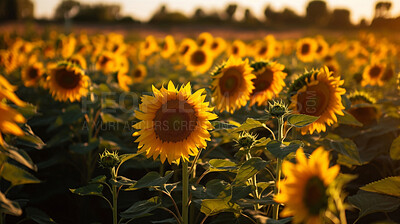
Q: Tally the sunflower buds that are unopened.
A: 3